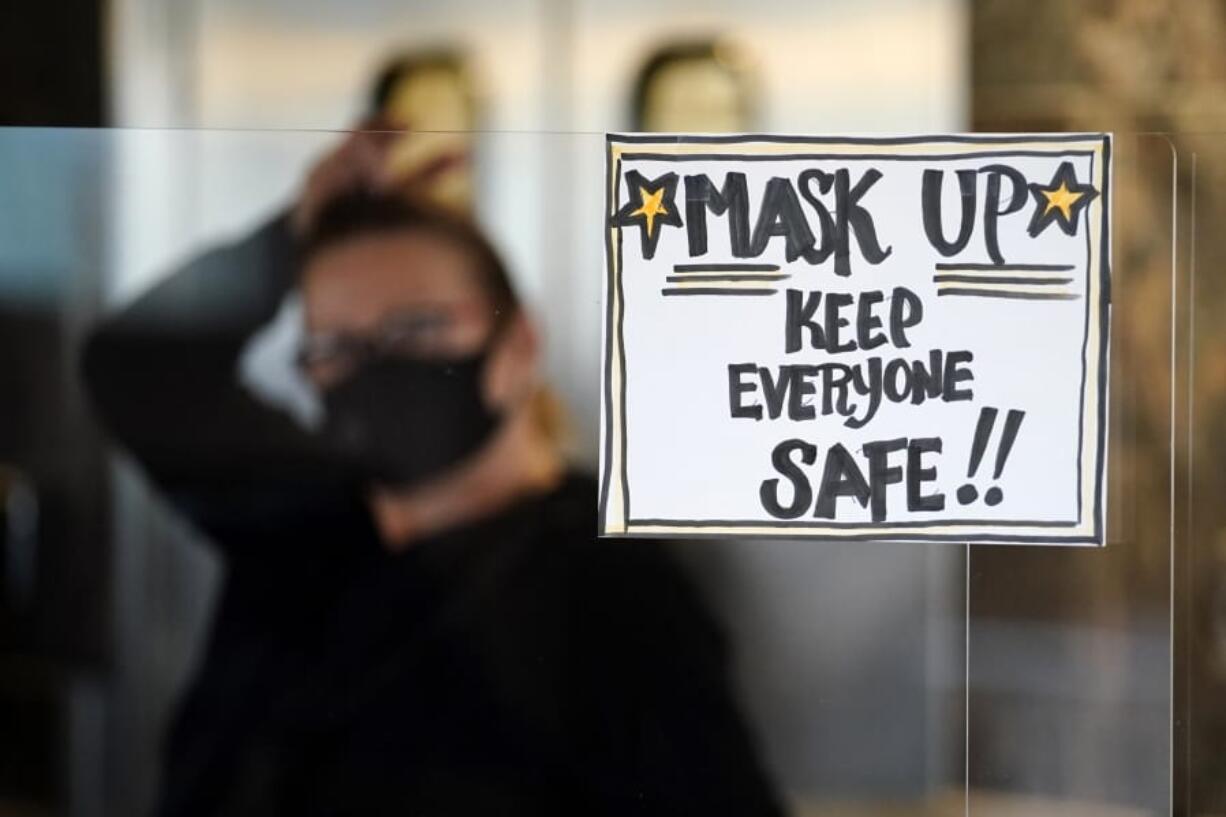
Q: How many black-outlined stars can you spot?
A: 2